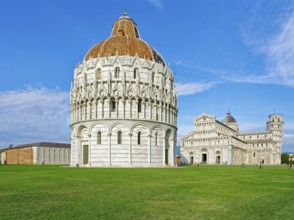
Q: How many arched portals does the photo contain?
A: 5